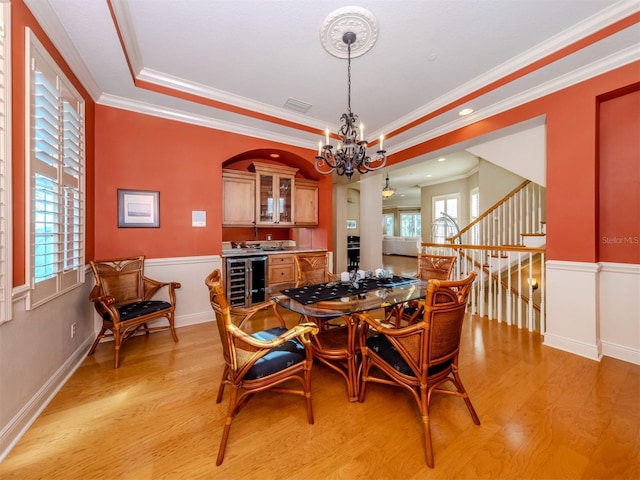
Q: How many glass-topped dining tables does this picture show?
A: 1